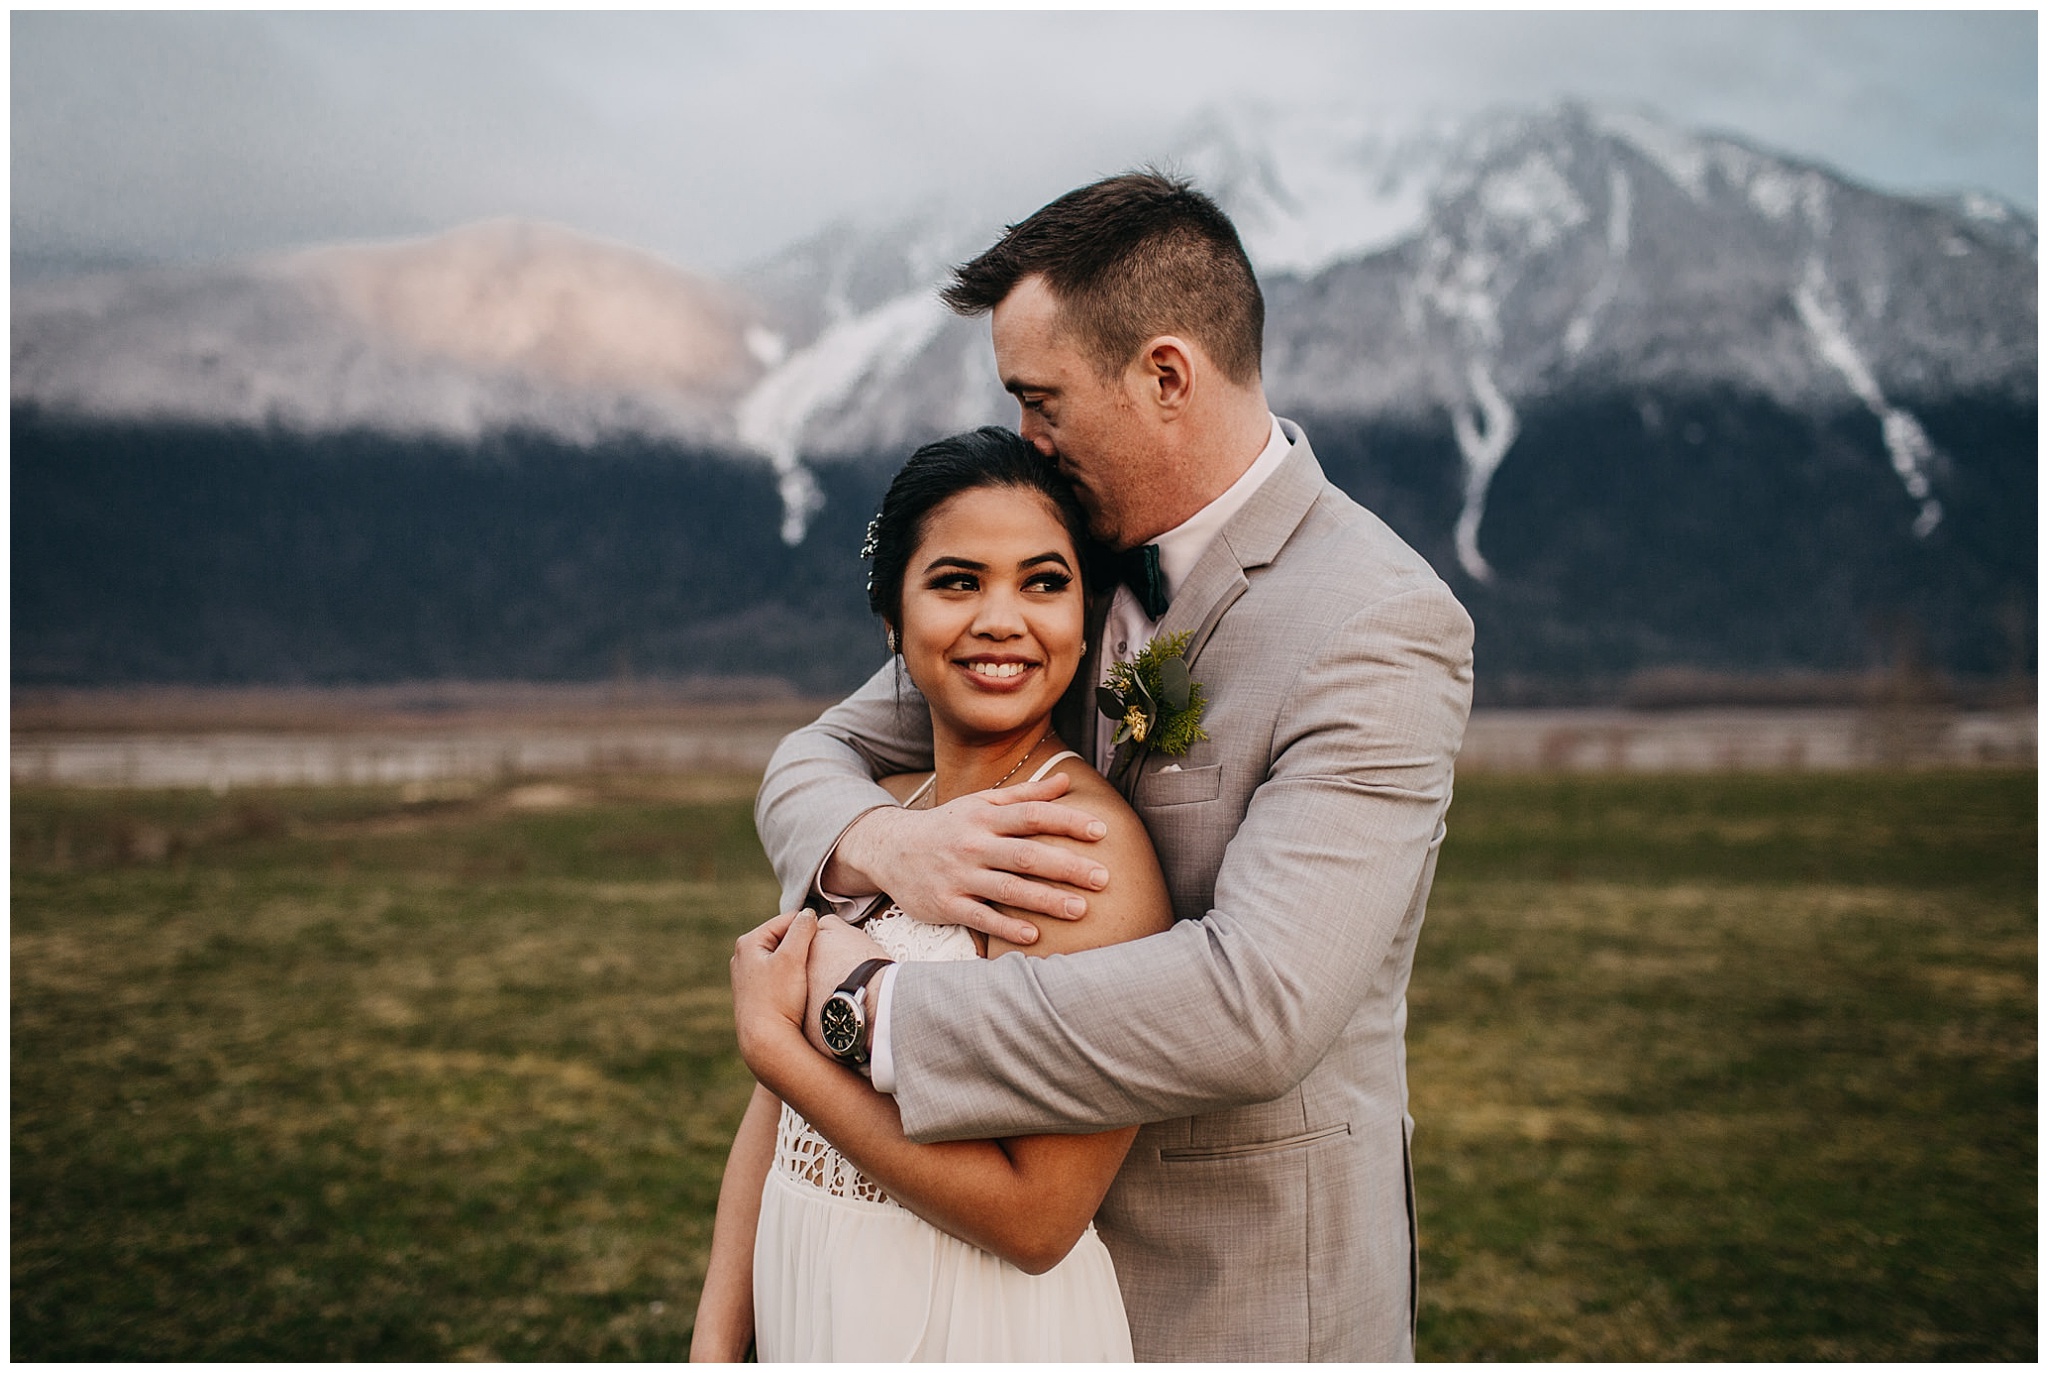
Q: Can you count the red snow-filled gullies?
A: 0